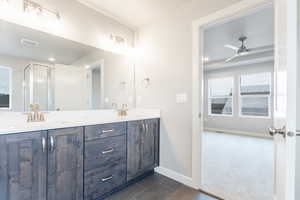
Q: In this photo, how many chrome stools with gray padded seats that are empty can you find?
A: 0